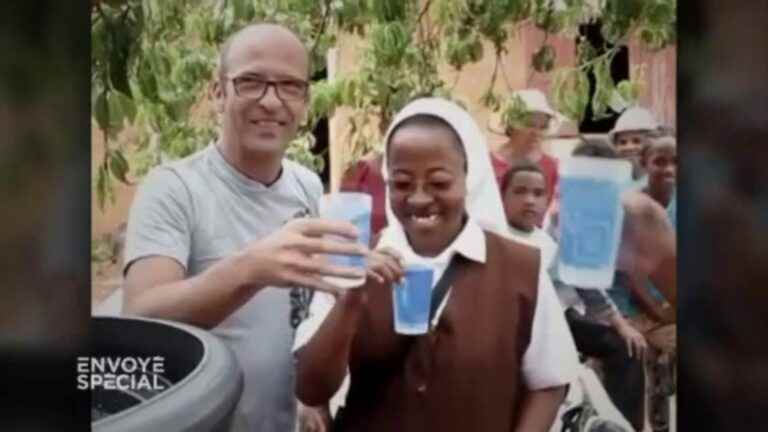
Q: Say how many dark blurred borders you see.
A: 2